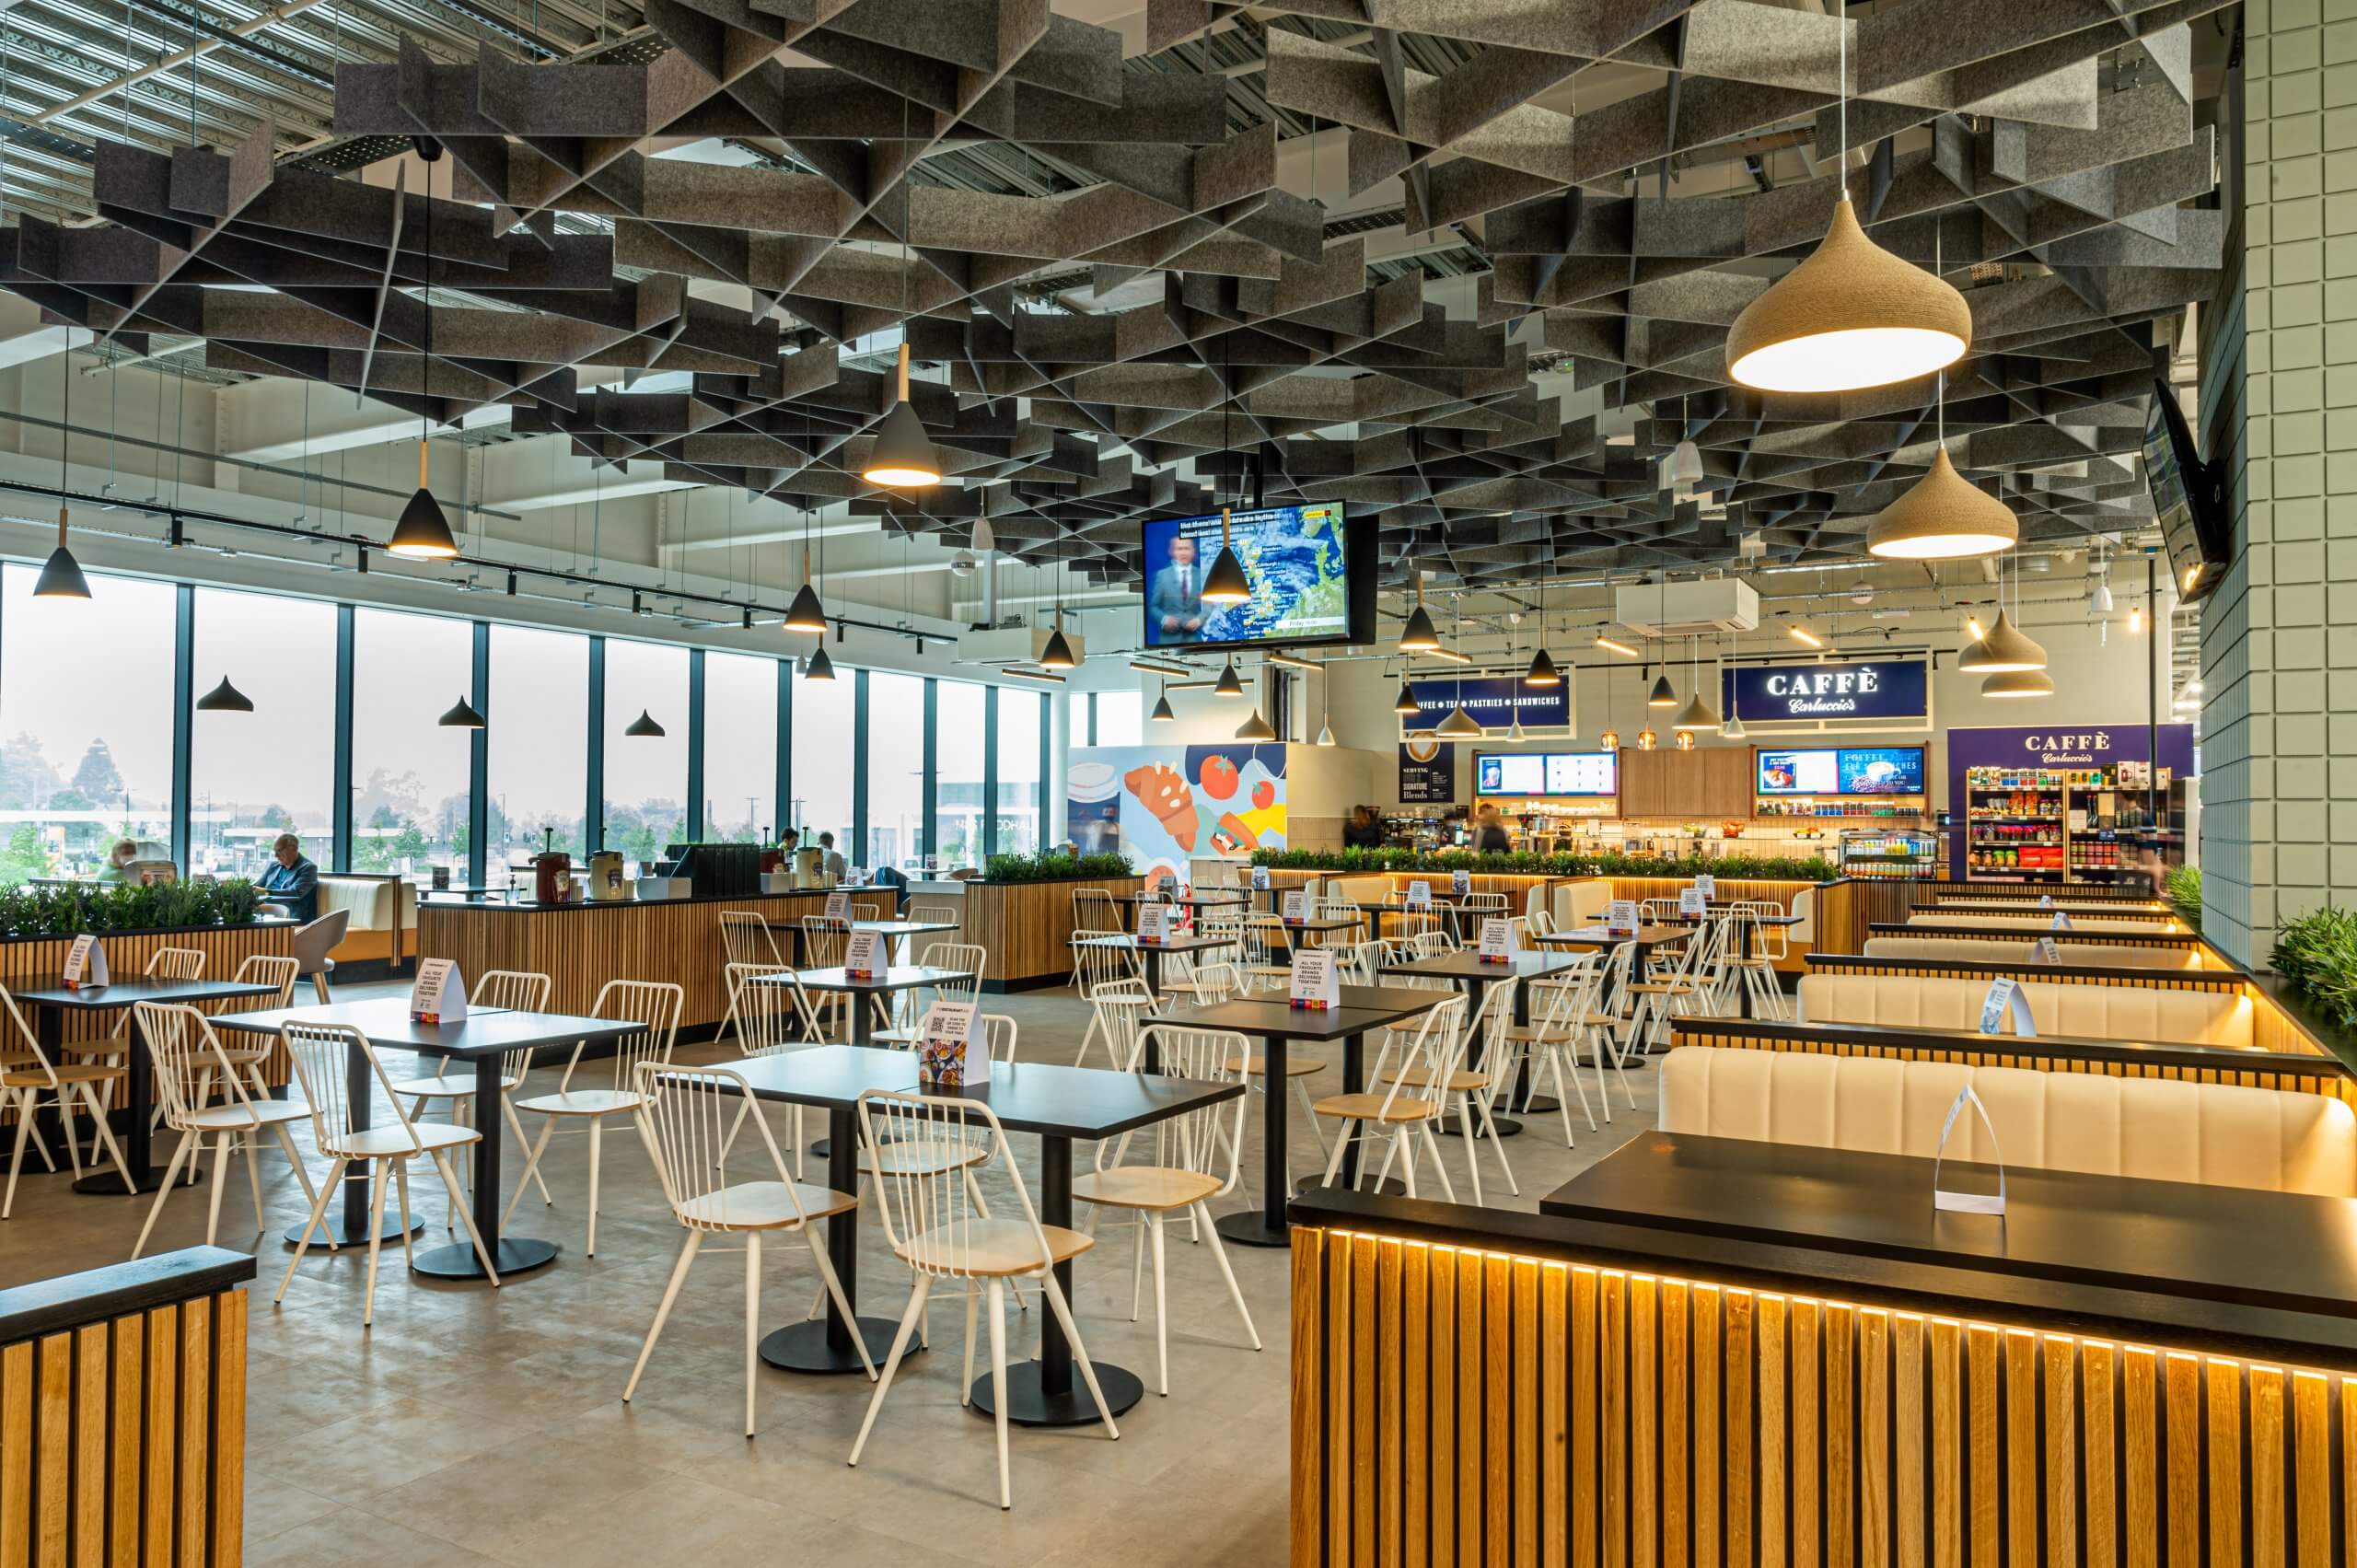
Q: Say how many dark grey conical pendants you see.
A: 13